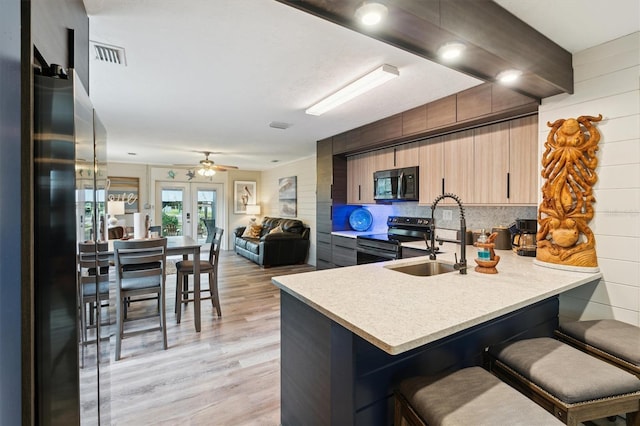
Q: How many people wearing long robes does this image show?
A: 0